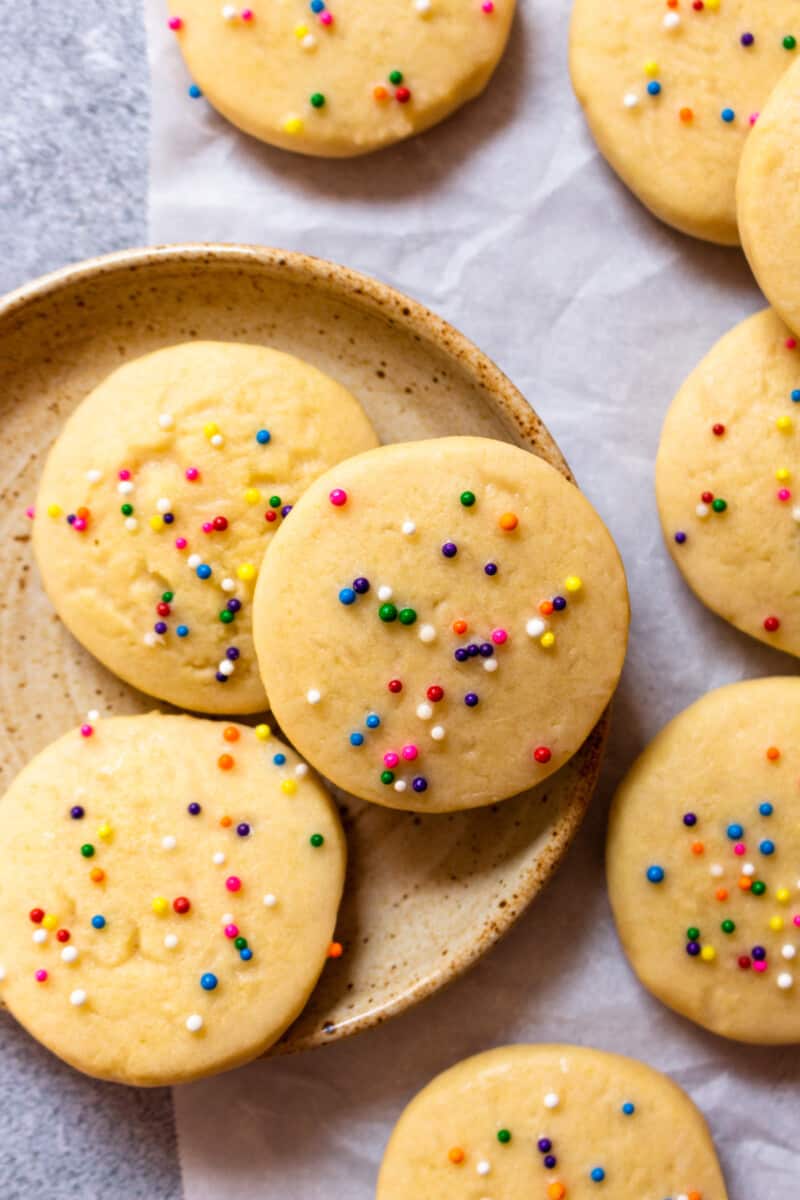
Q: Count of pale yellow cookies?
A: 9